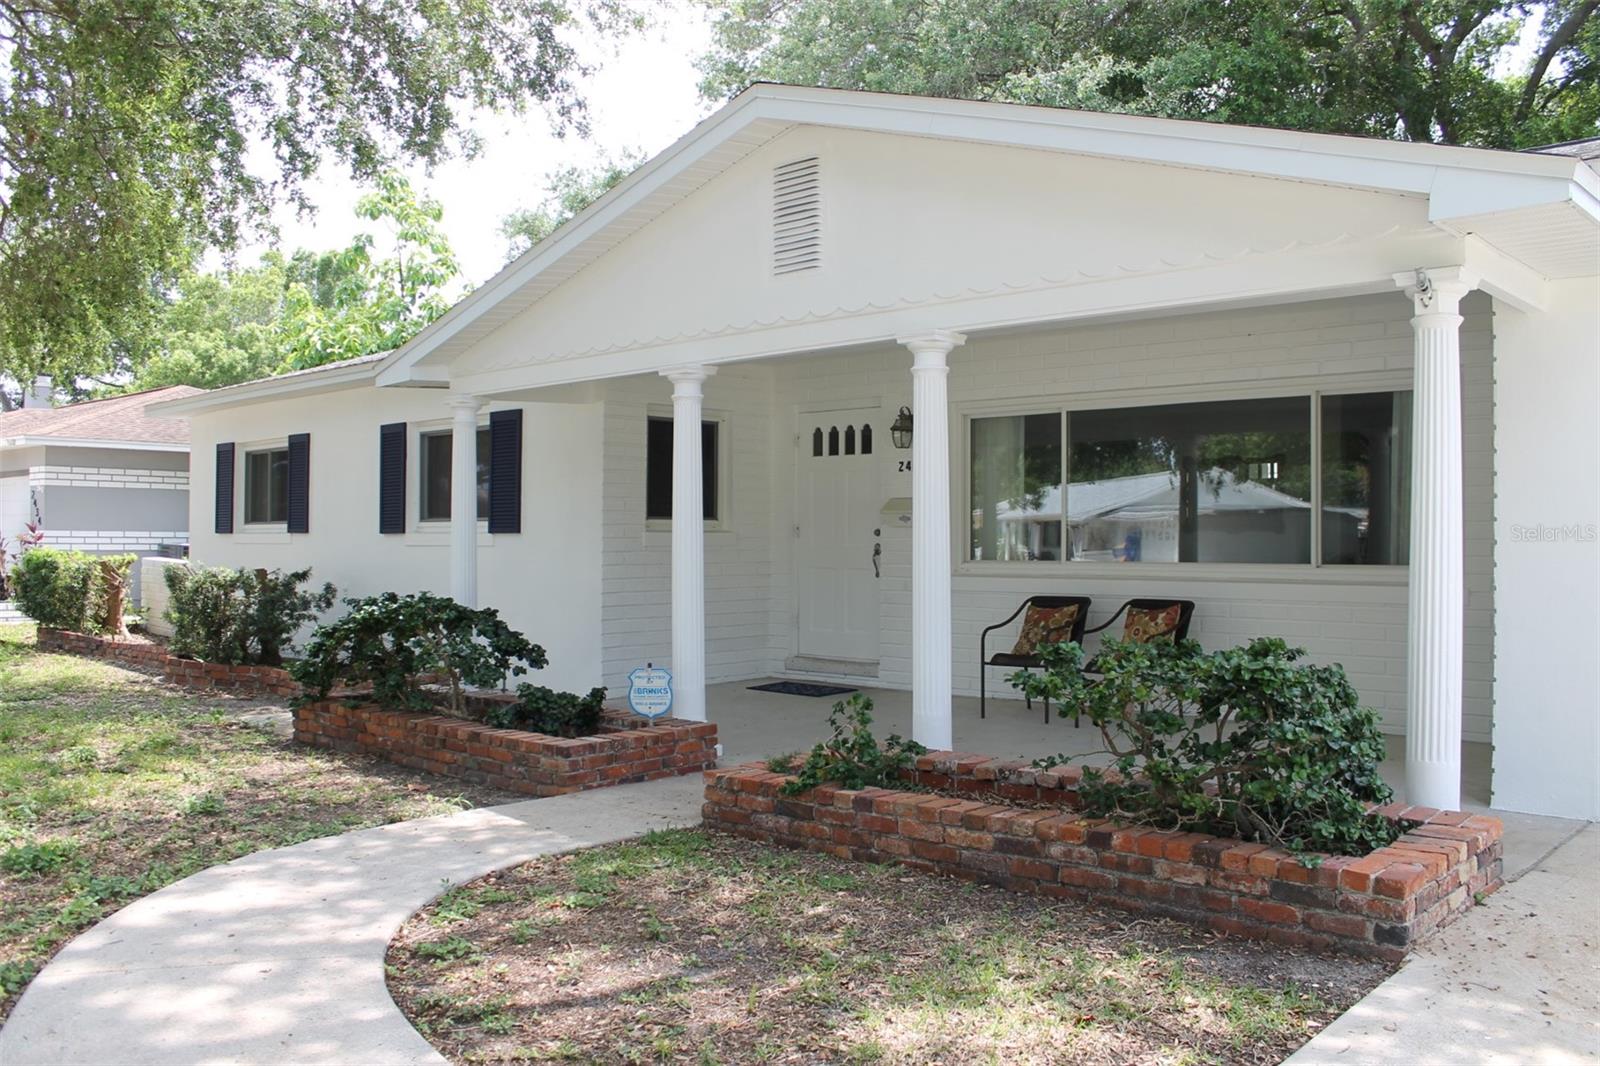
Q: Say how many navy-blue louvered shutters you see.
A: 4